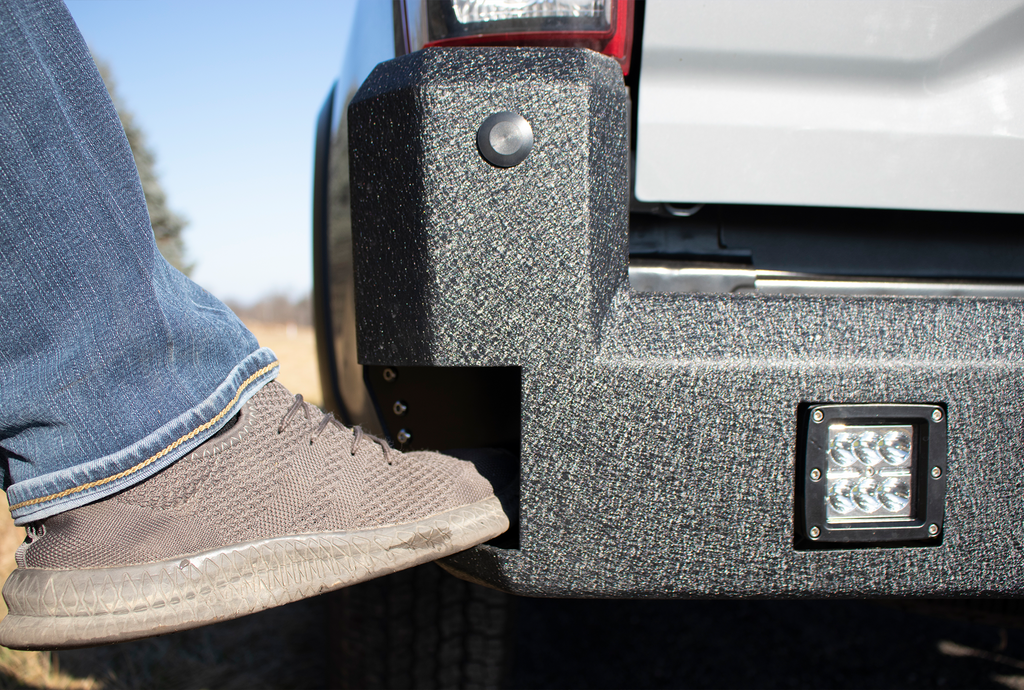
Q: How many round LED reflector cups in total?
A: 6